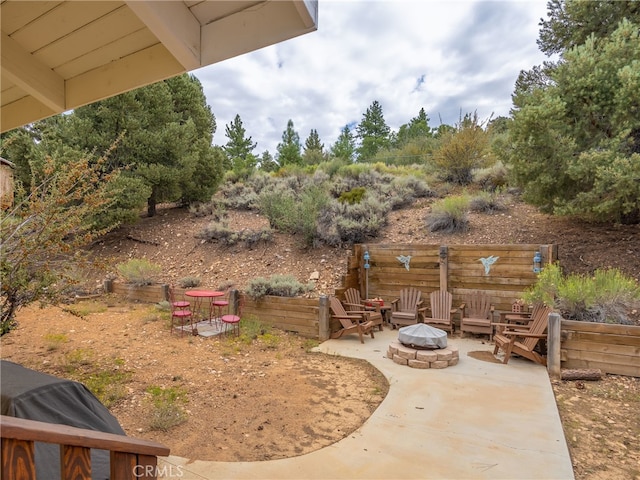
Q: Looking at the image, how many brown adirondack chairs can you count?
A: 7